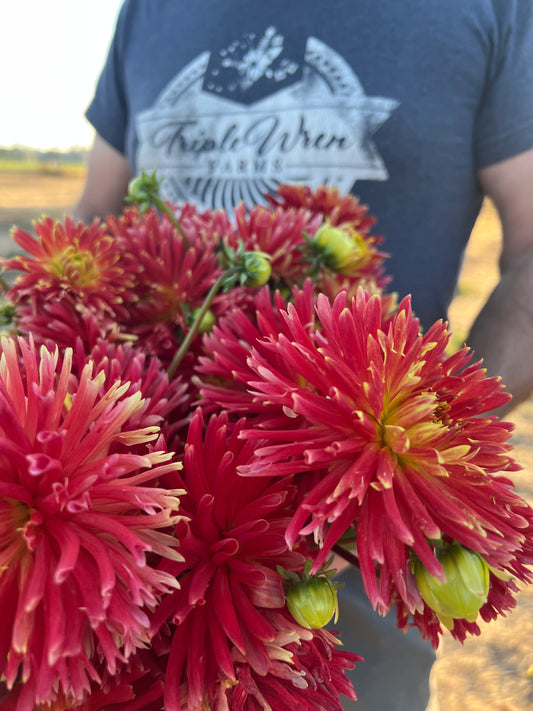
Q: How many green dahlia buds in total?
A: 6